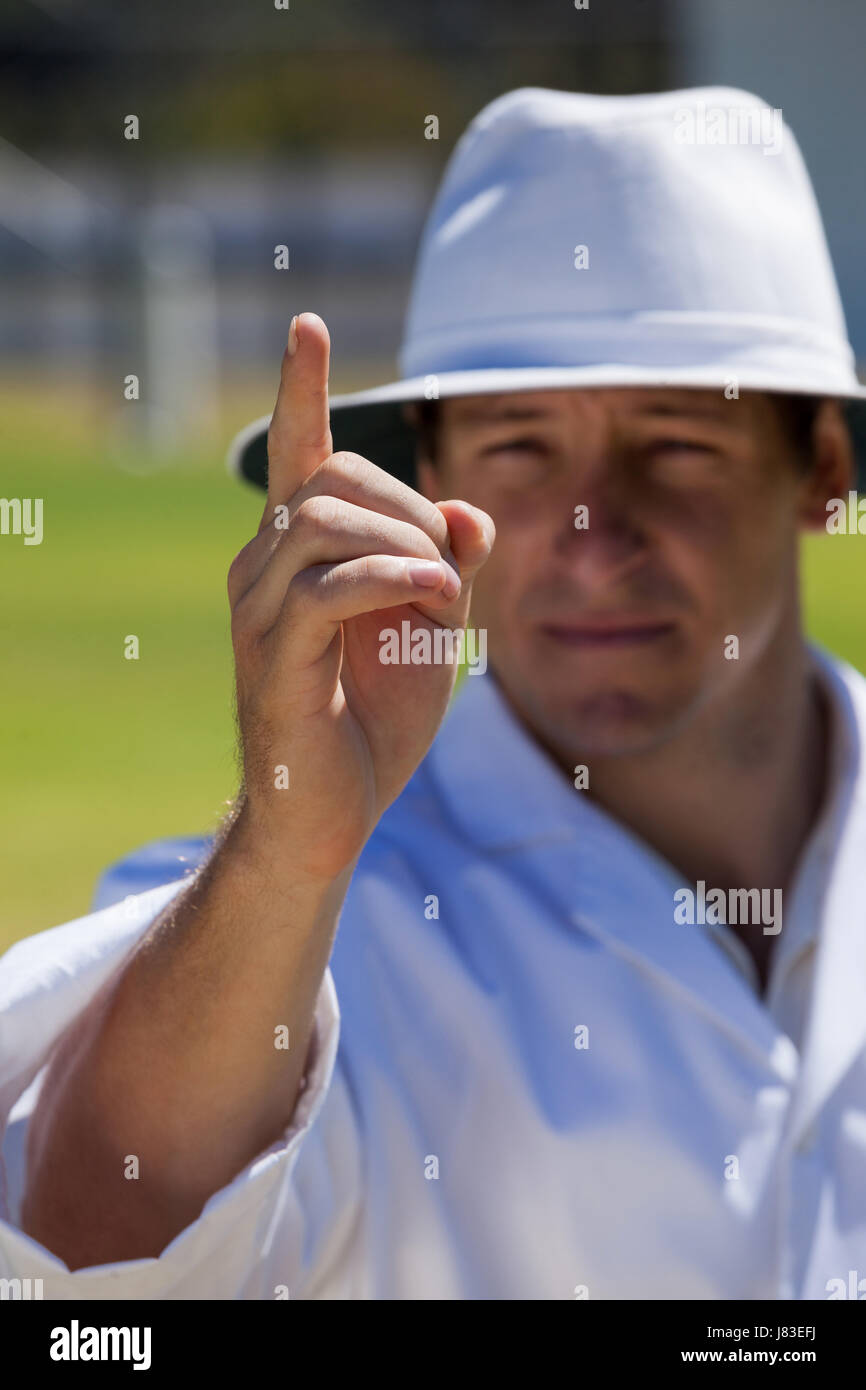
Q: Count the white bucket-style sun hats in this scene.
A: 1